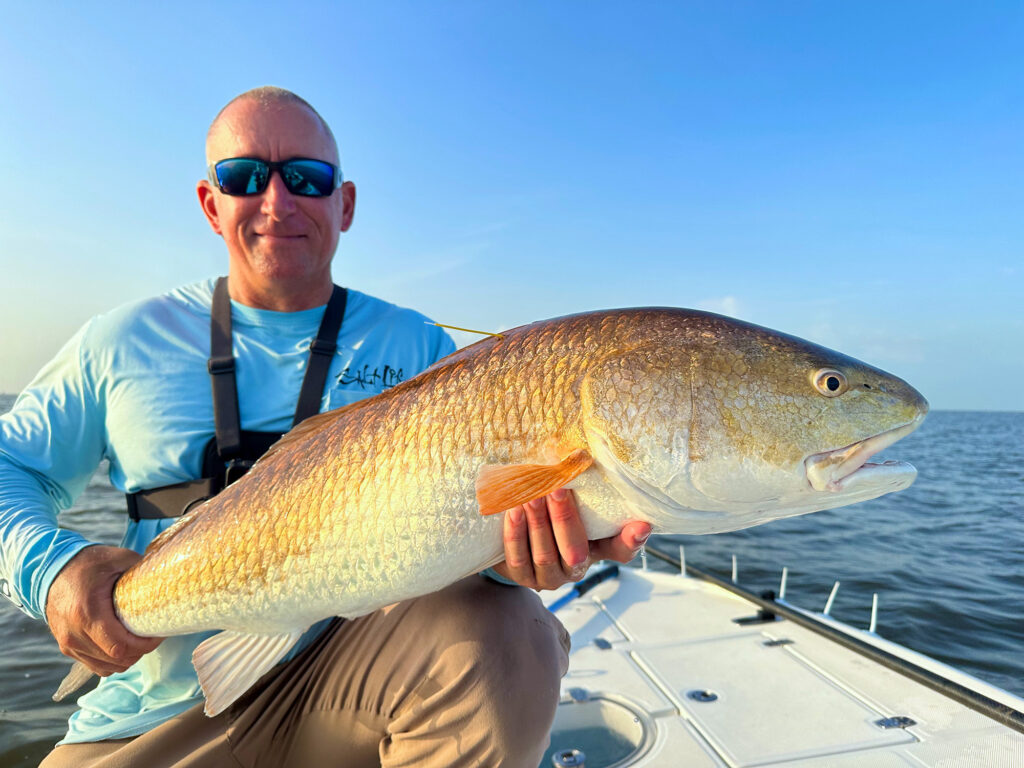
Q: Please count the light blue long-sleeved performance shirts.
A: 1